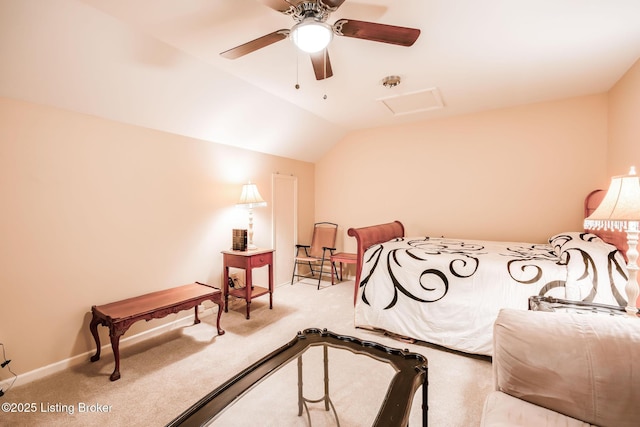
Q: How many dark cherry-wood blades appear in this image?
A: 5